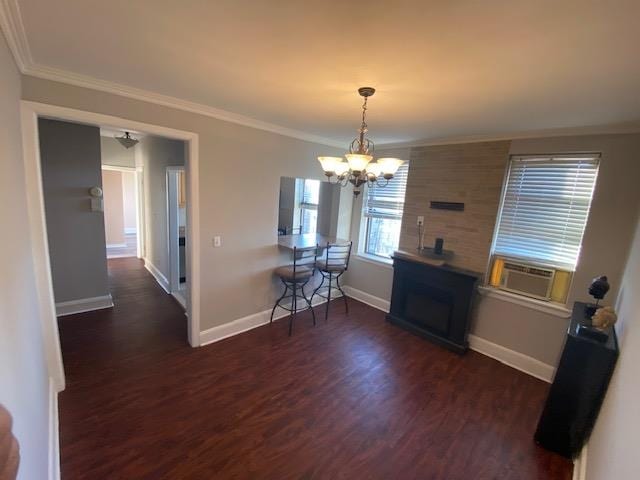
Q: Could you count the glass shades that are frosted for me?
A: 5